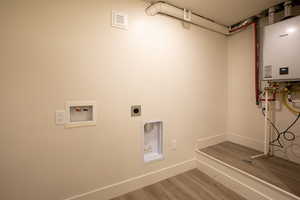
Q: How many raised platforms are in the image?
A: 1